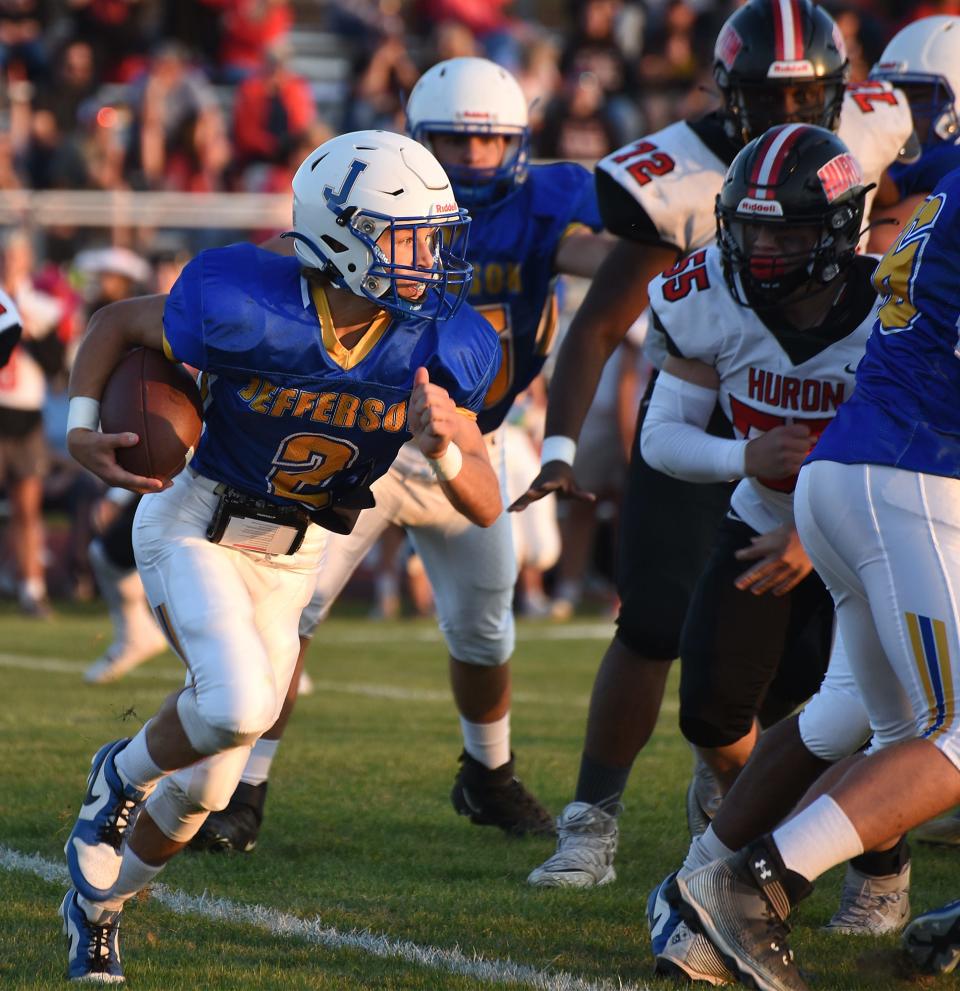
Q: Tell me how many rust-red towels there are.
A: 0